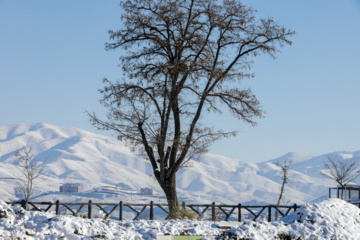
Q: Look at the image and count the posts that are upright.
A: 10